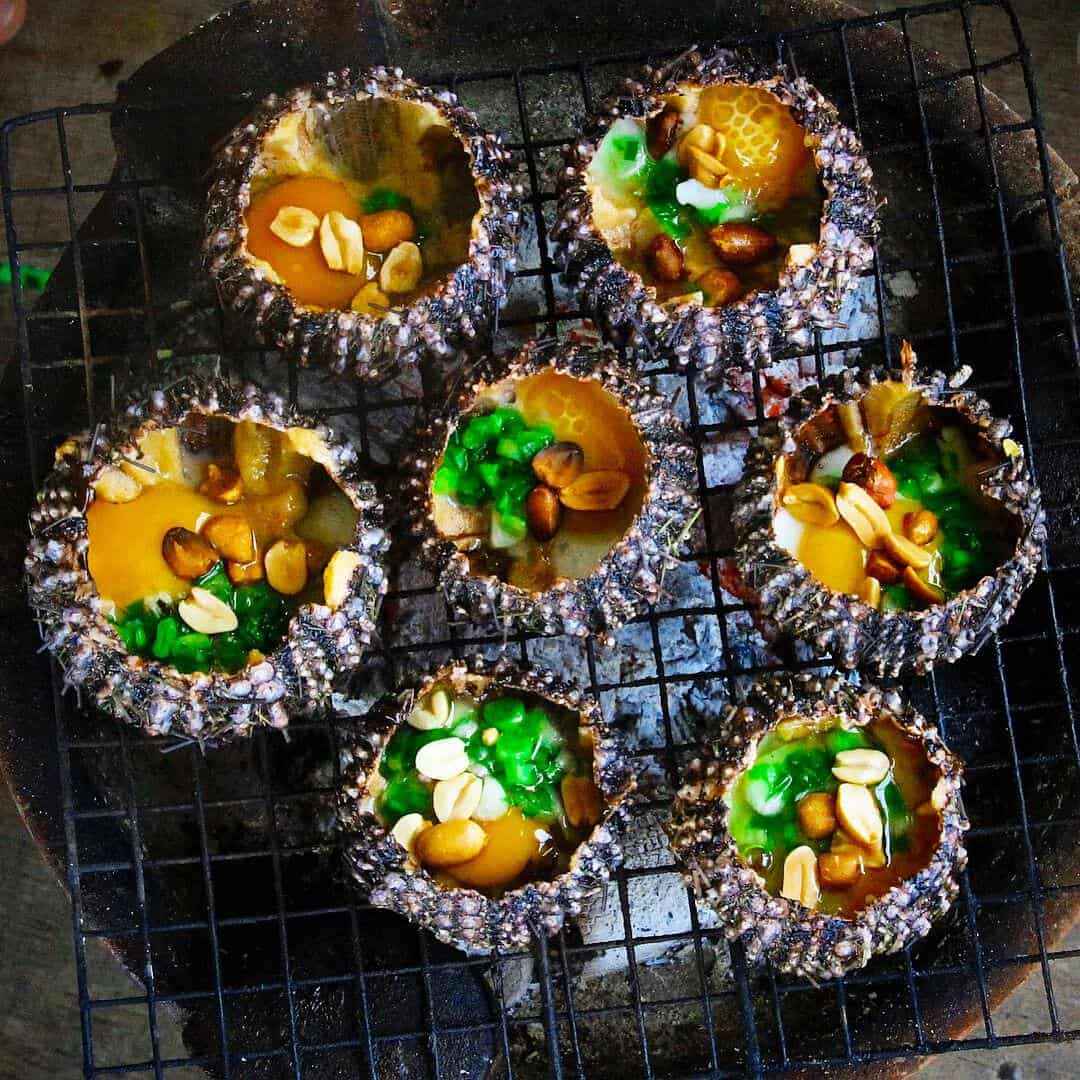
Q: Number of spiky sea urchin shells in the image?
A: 7